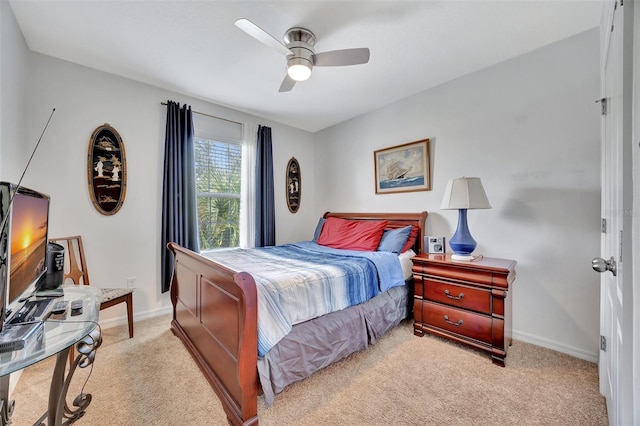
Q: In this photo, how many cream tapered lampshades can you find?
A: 1